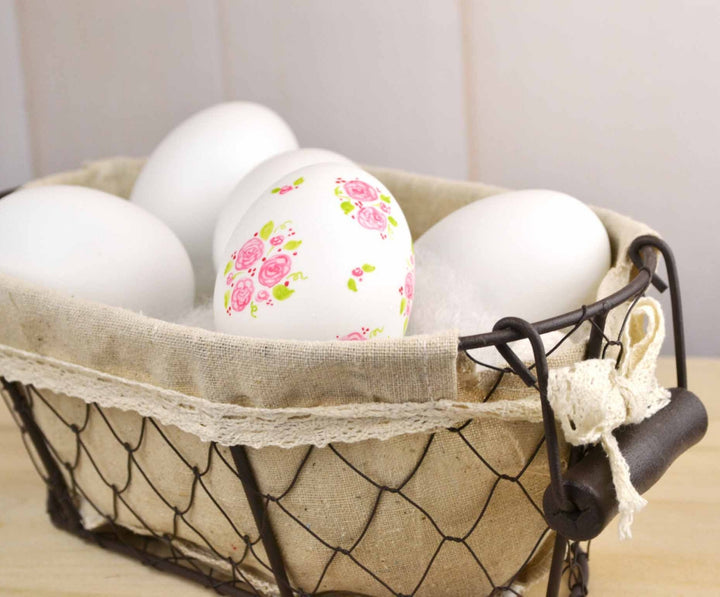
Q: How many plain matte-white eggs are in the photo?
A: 4